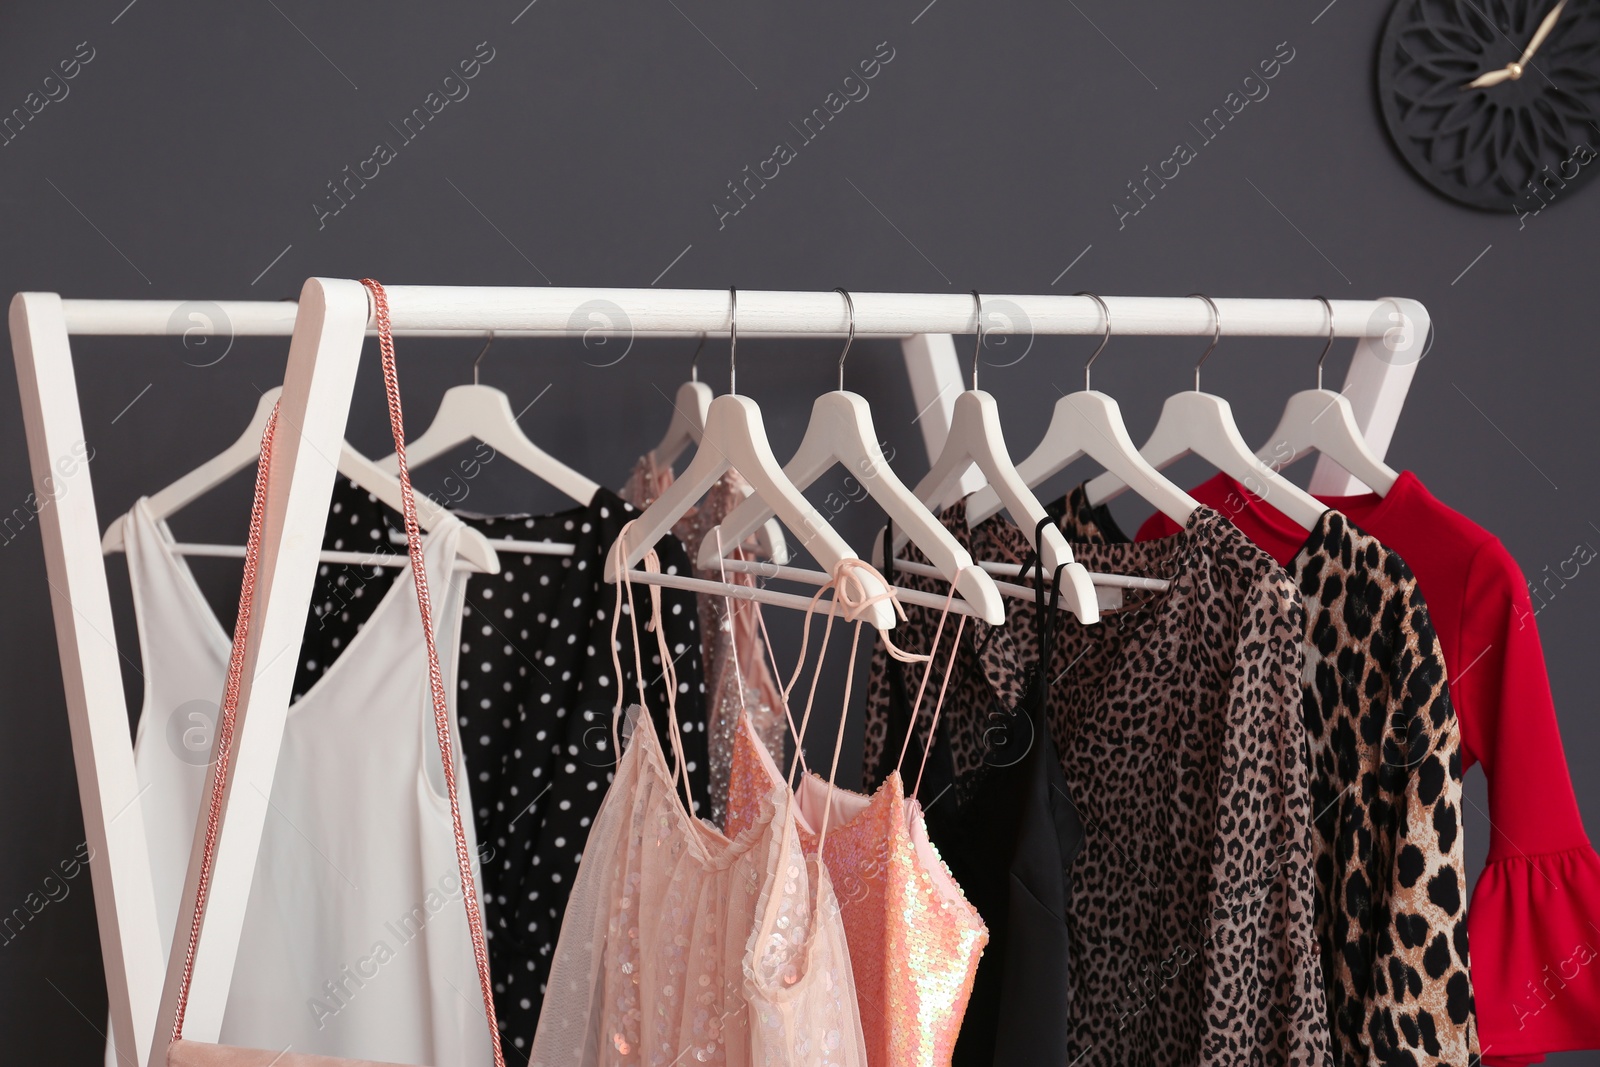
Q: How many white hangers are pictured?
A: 9